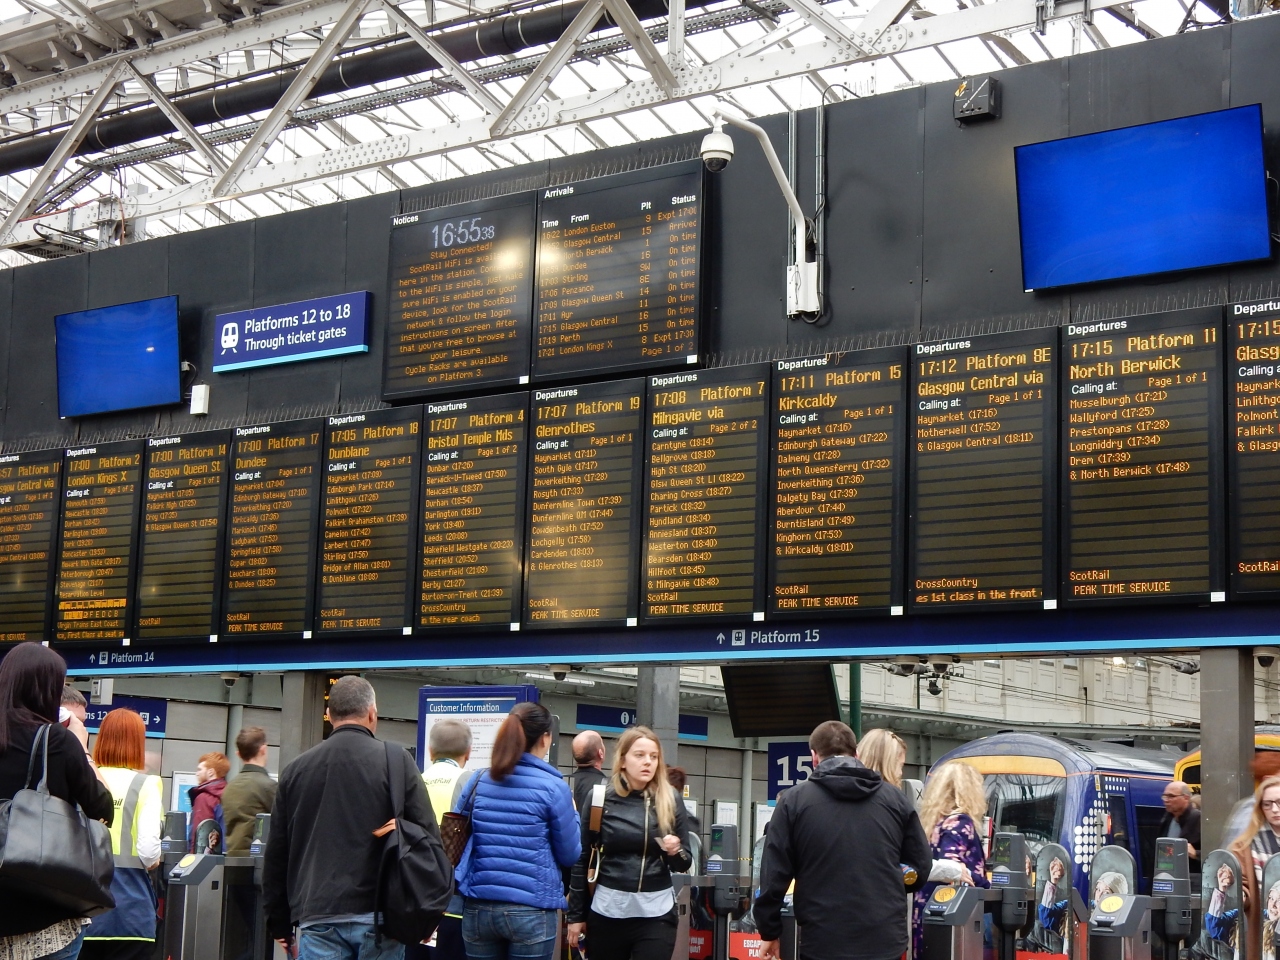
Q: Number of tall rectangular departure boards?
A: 12